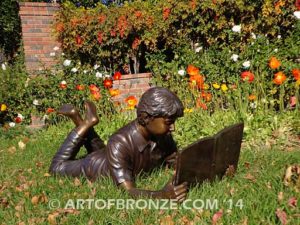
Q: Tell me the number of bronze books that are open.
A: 1